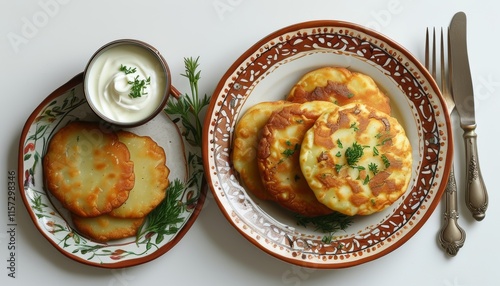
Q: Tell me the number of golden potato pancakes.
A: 7